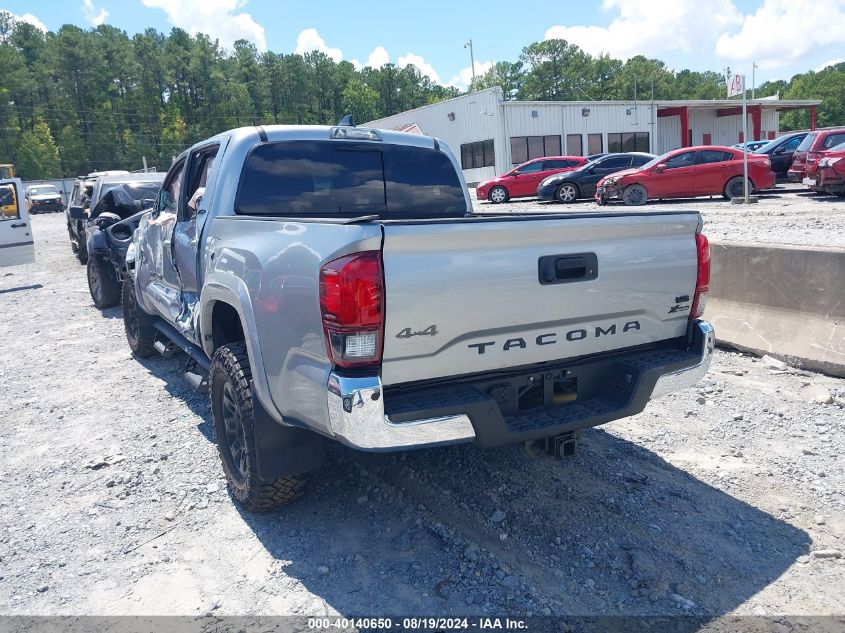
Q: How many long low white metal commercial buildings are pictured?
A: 1